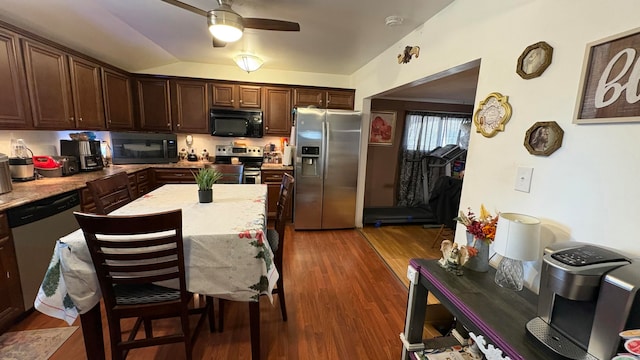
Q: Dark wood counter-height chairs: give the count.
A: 4